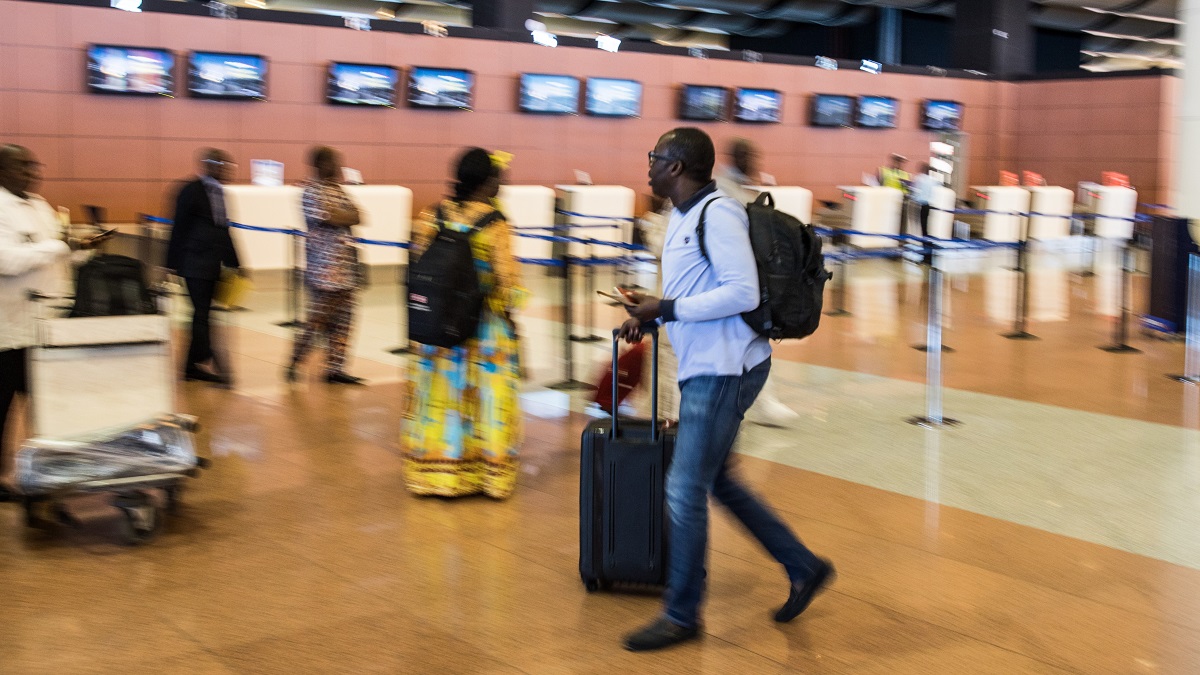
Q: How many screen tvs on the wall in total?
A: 11